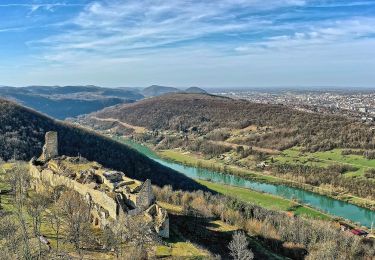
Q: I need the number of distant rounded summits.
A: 2